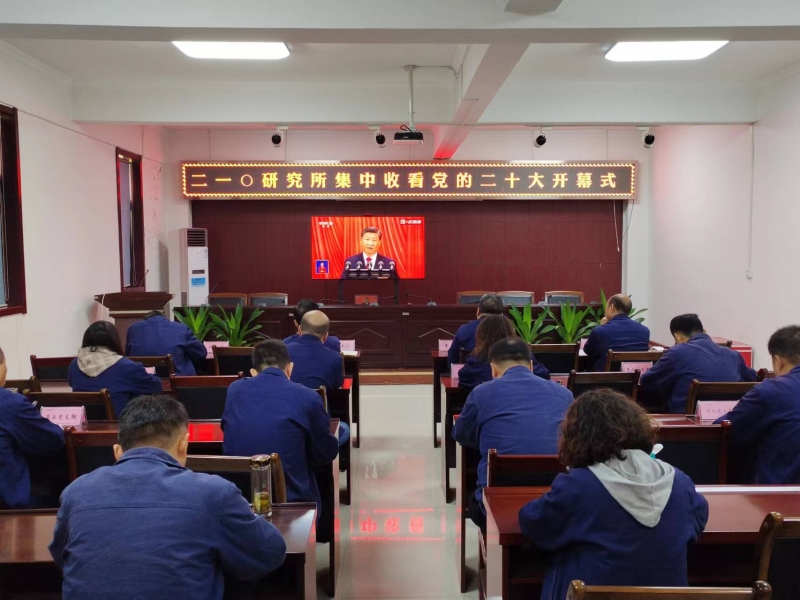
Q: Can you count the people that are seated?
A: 14